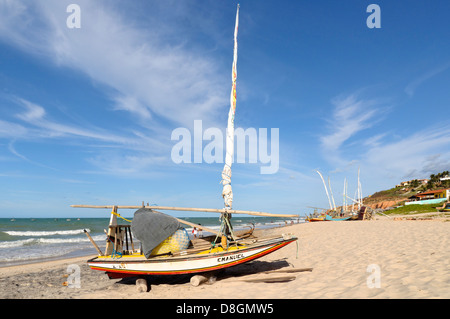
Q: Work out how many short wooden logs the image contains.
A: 2